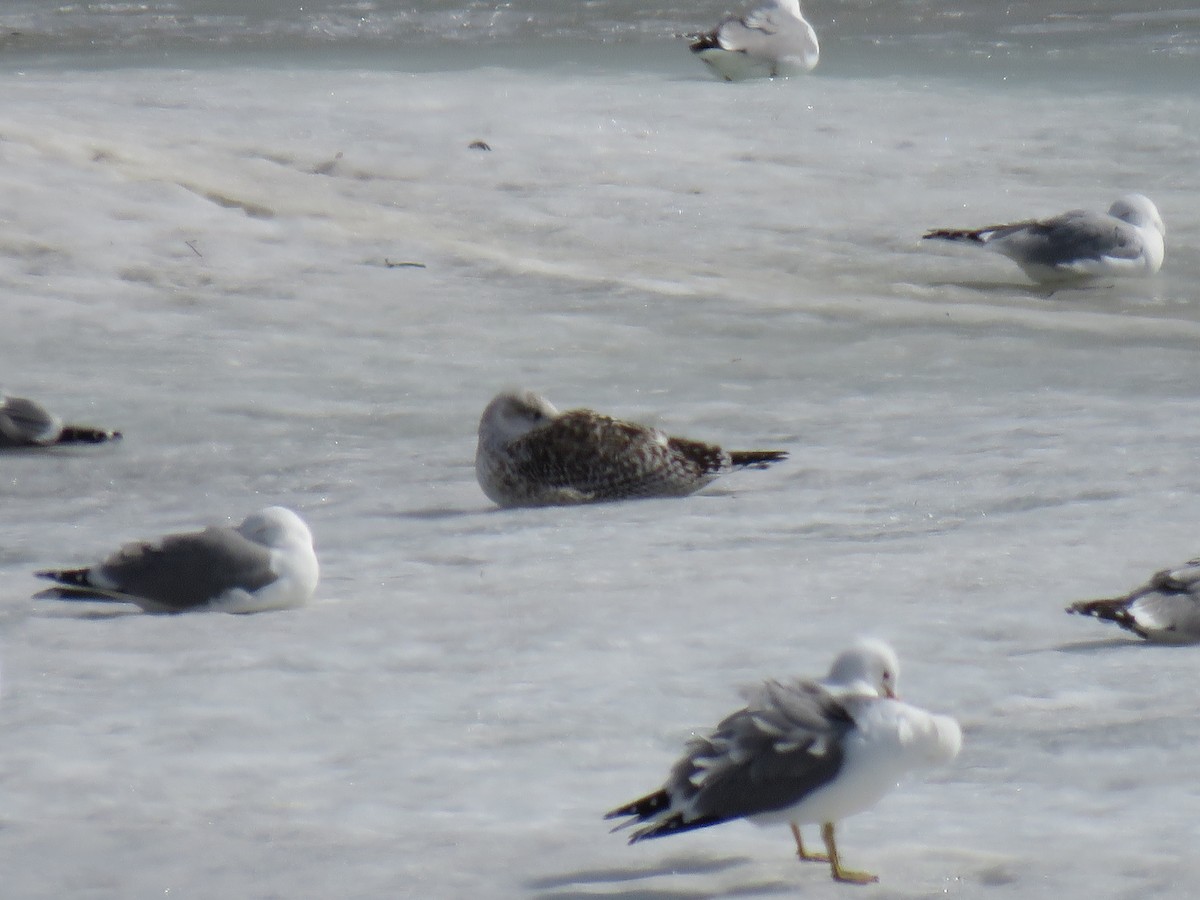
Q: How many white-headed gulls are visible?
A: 4